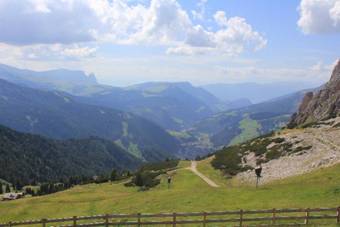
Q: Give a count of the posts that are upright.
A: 11